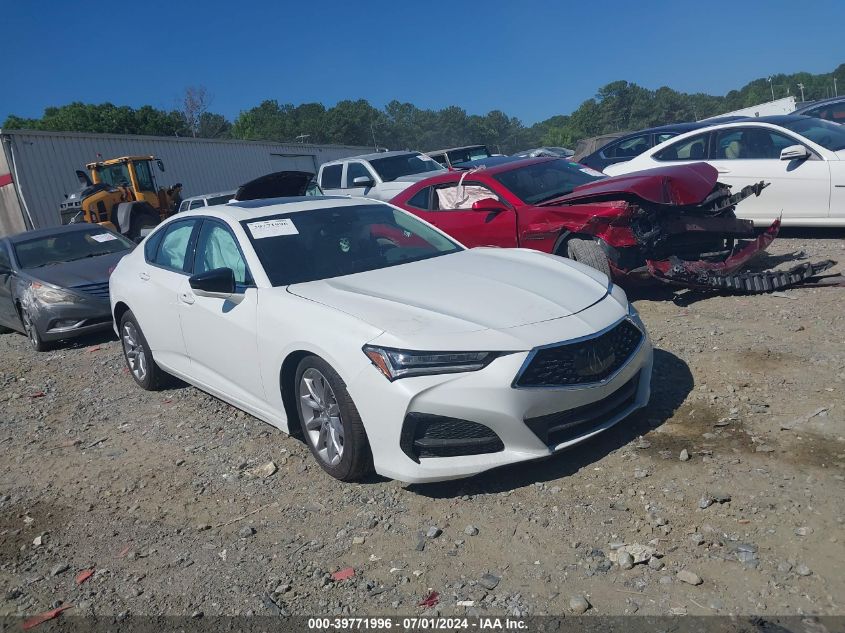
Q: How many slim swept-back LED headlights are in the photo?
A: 1